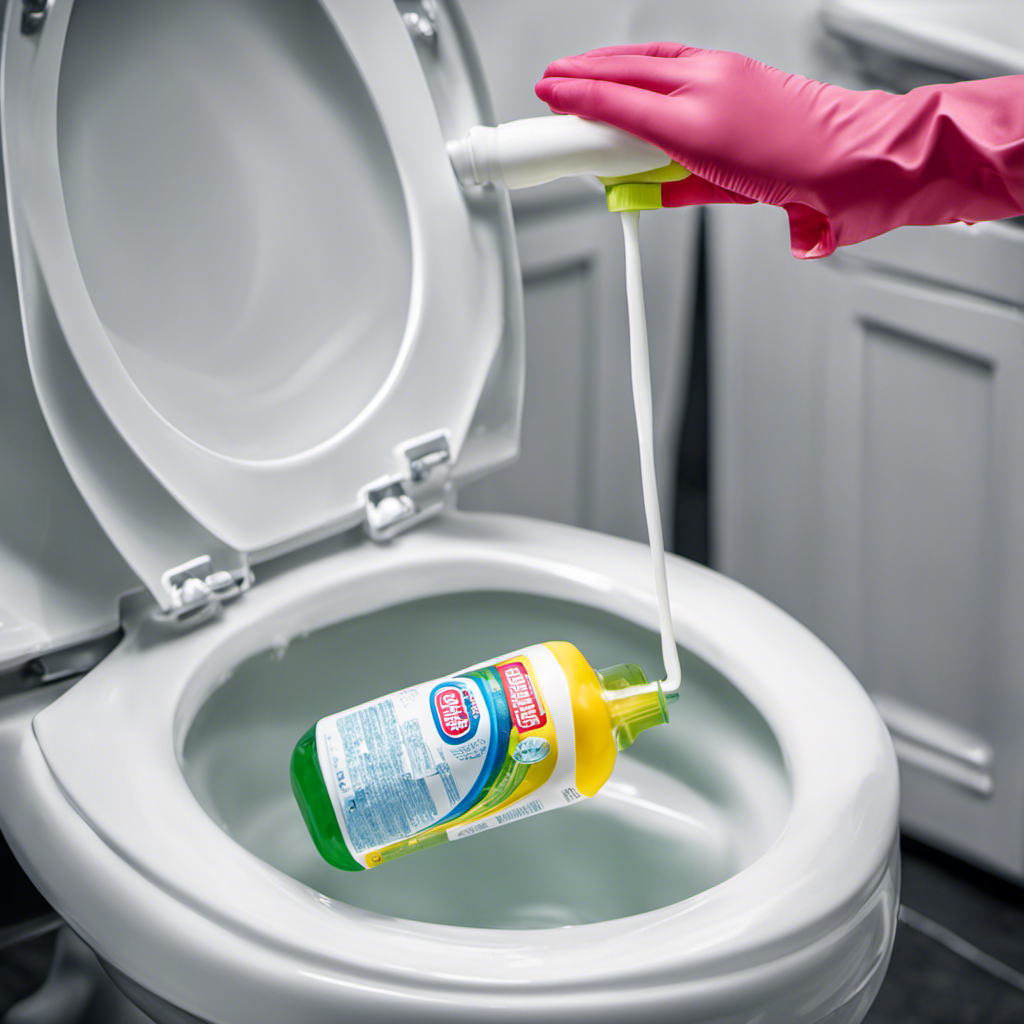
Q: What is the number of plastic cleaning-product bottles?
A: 2